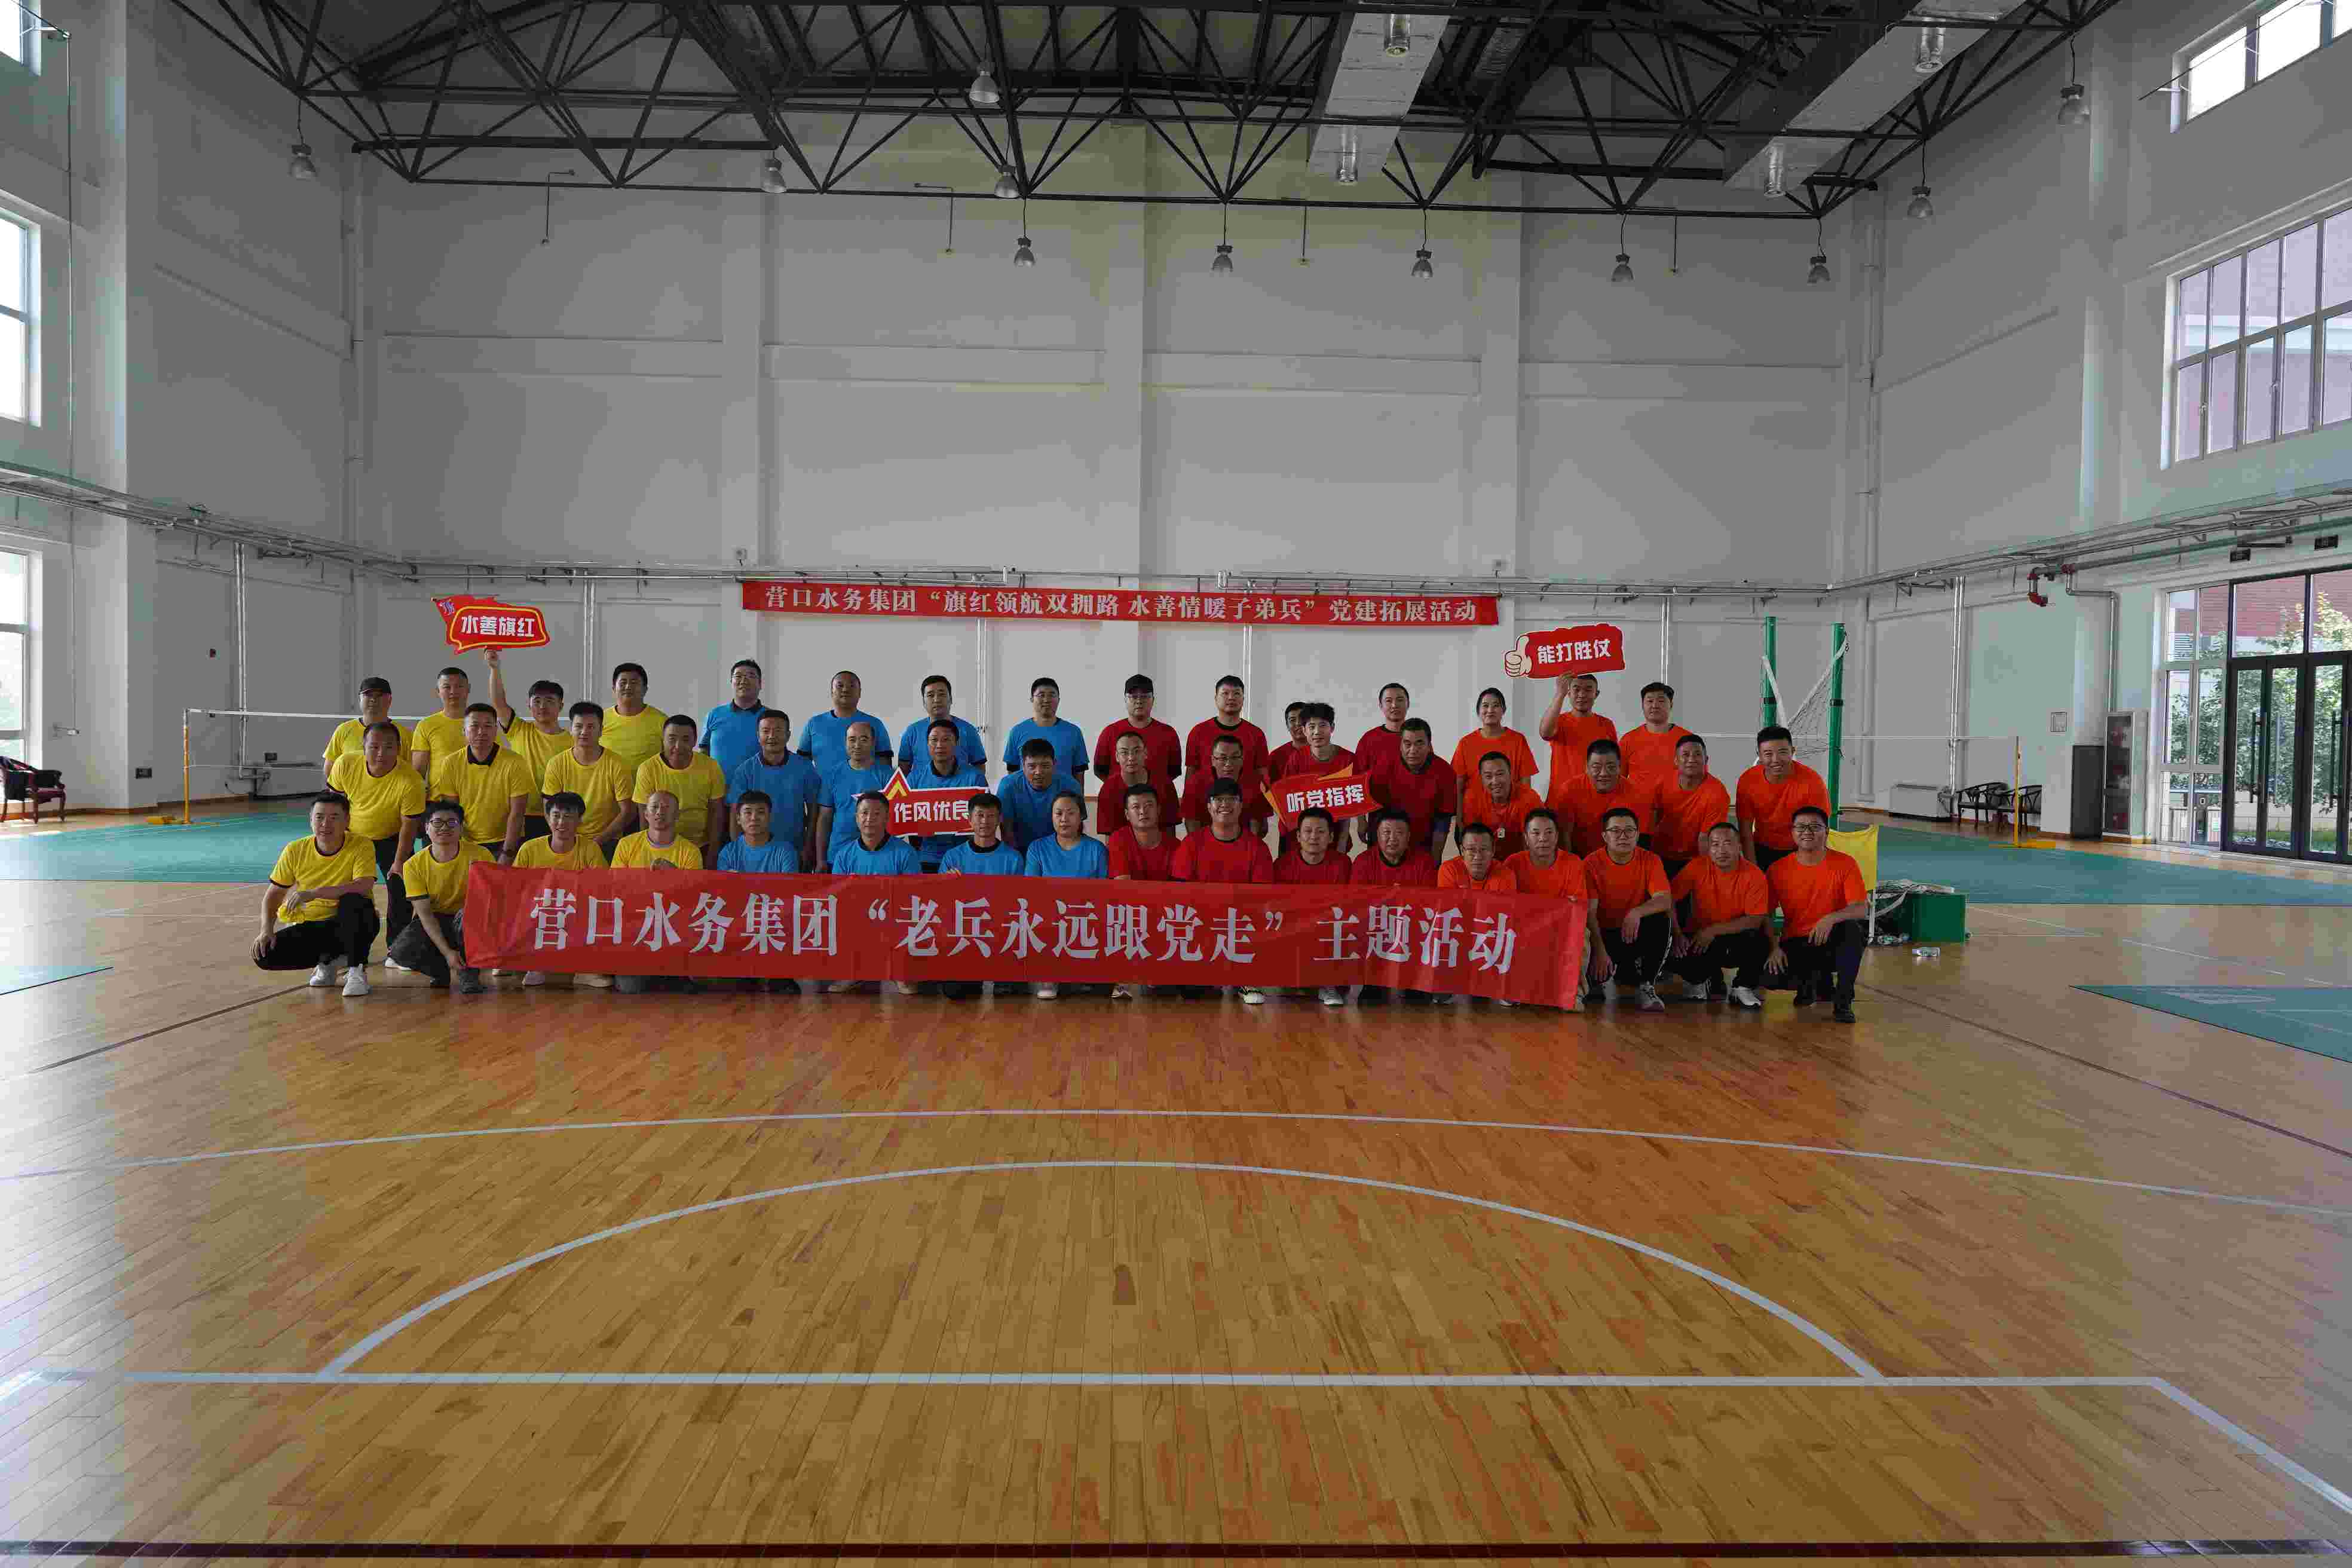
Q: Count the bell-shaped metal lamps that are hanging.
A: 11